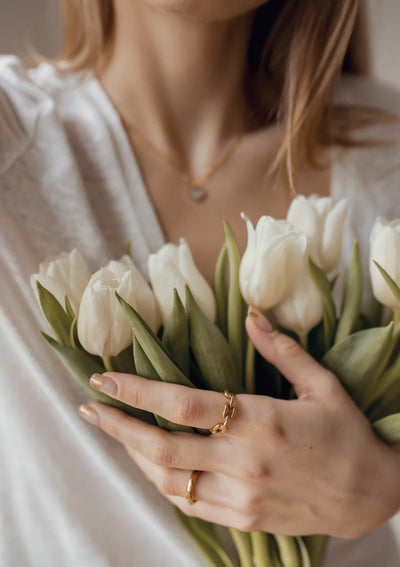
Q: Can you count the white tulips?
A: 8